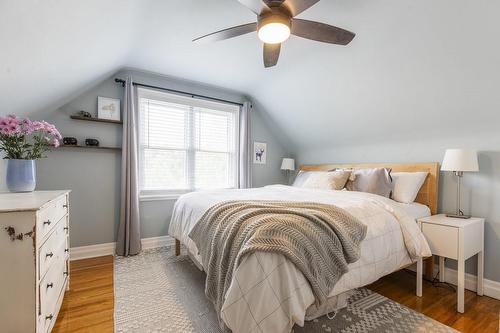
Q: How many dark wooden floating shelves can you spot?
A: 2